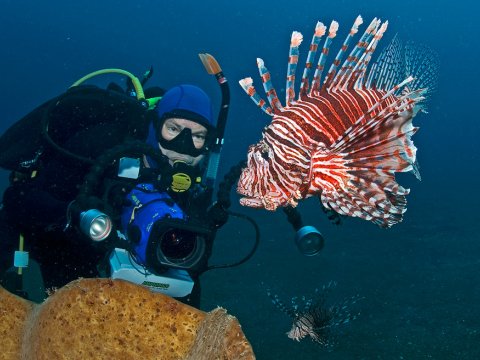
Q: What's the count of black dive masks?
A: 1